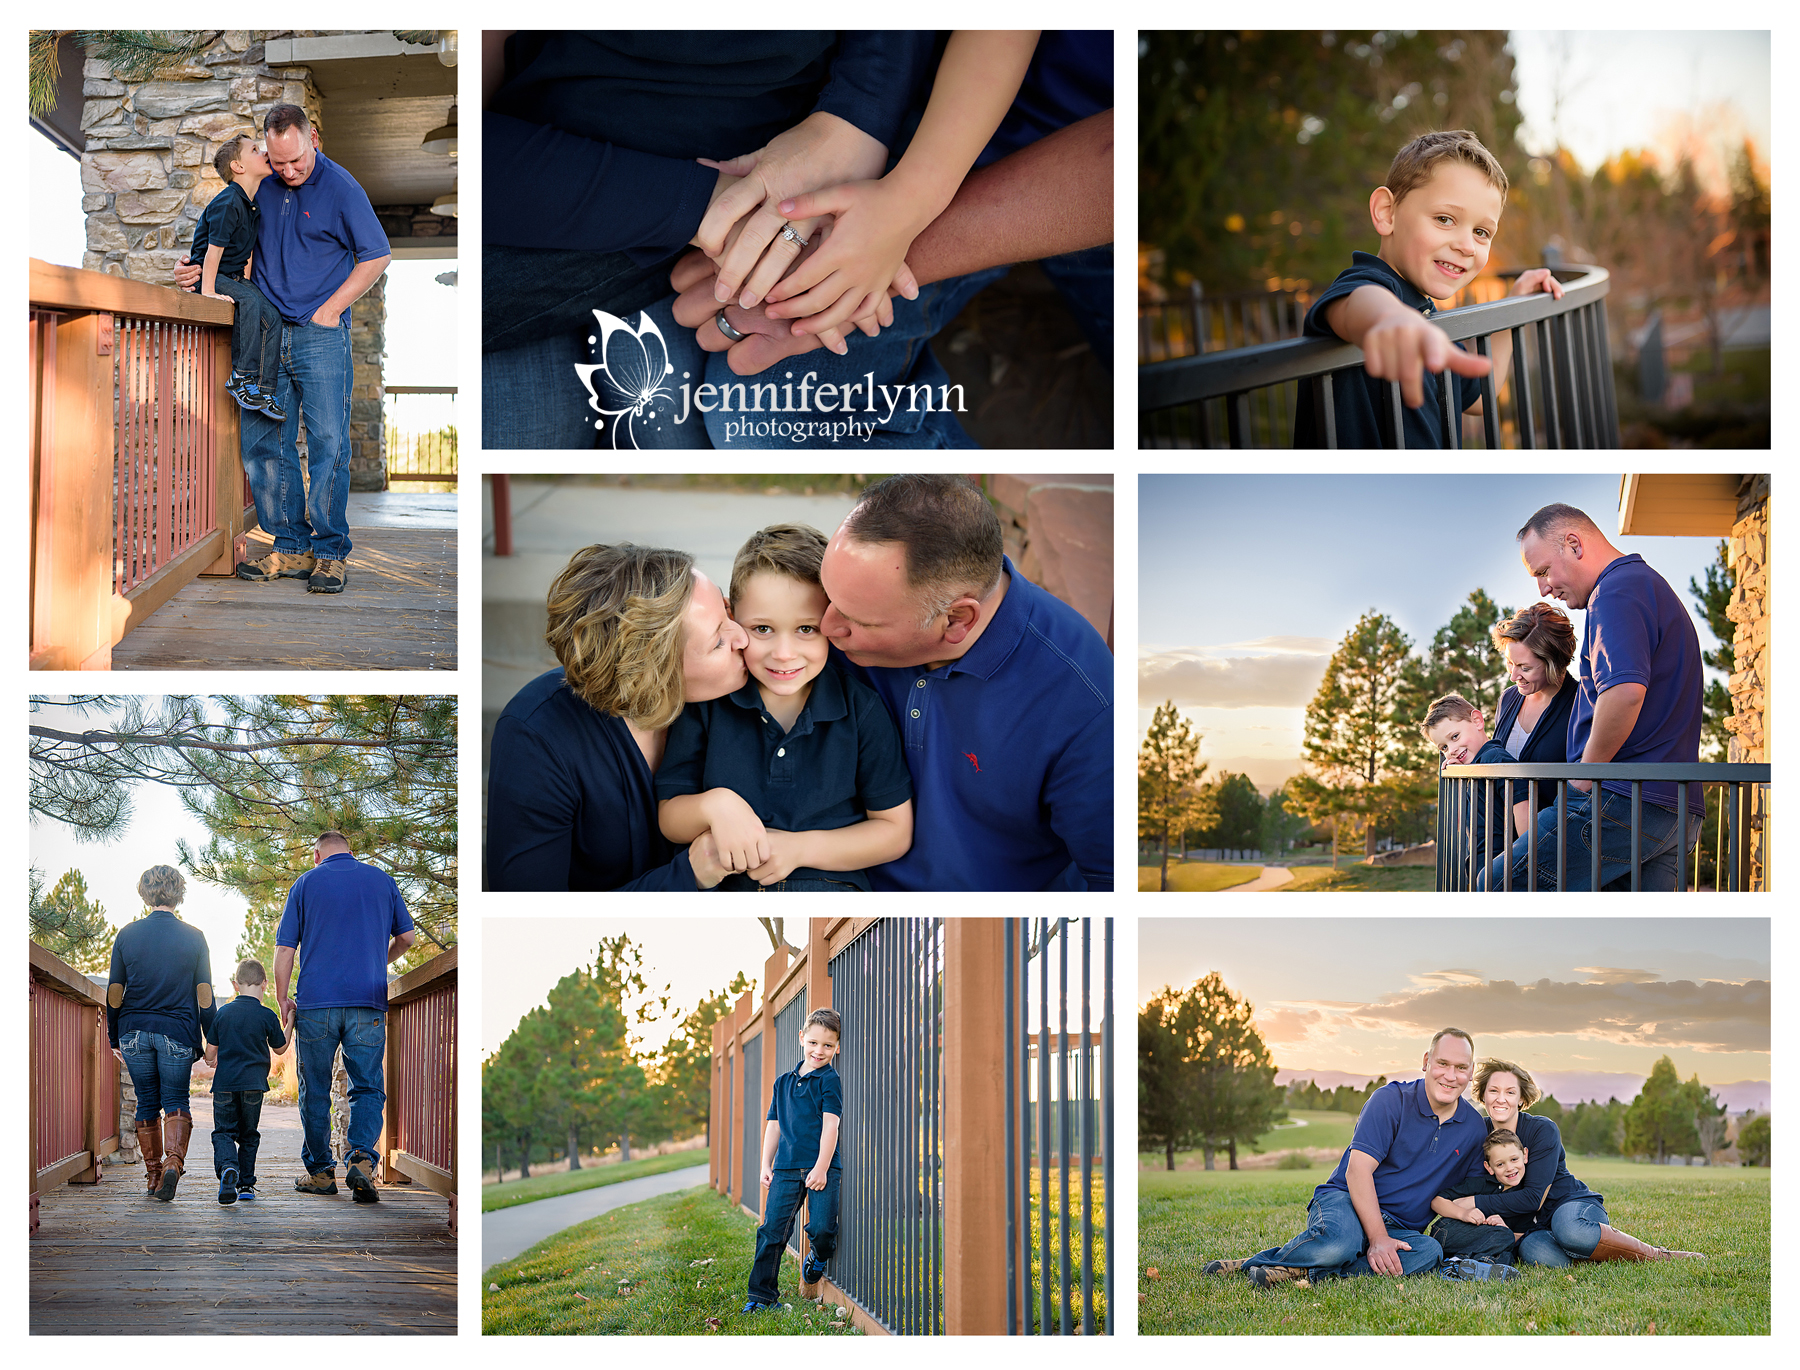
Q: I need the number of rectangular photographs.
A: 8